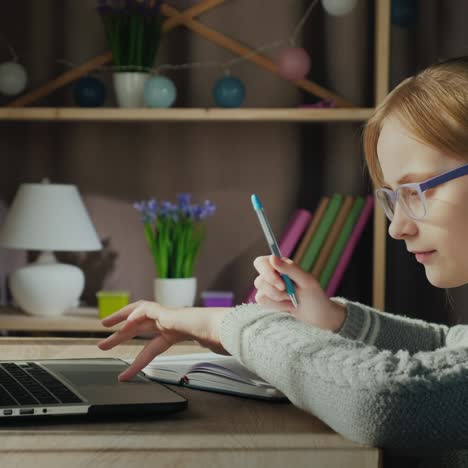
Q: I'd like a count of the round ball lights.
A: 7